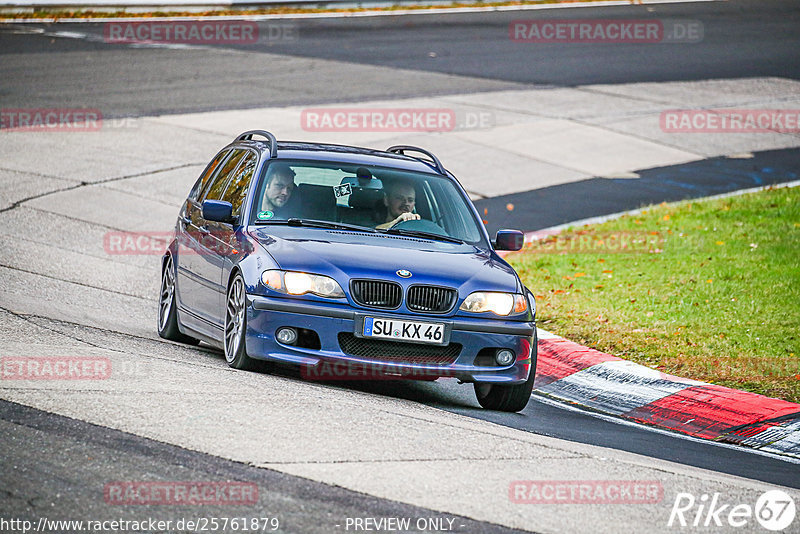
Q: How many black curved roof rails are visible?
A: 2